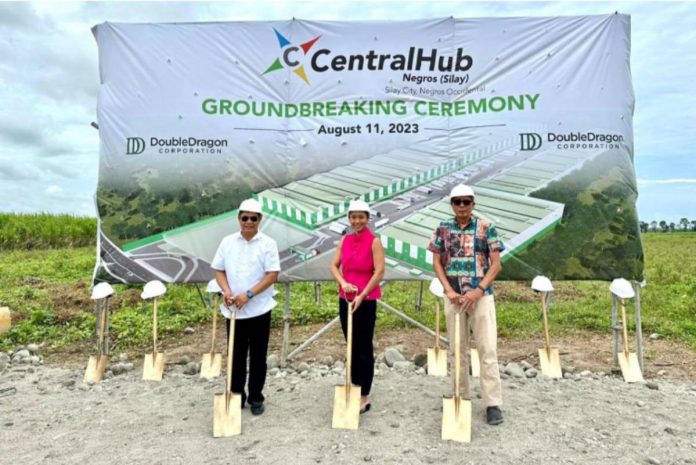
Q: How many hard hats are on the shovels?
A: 6